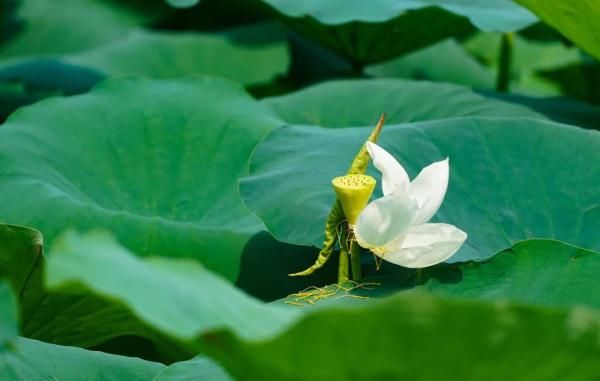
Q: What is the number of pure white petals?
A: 4